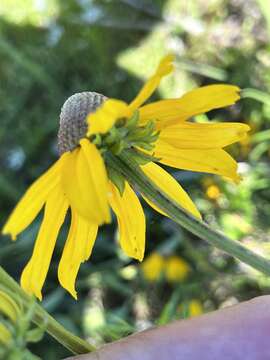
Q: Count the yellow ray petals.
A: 11